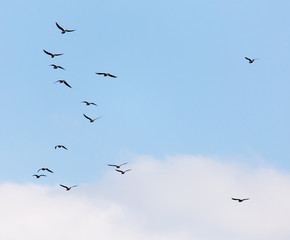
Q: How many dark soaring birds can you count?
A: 15